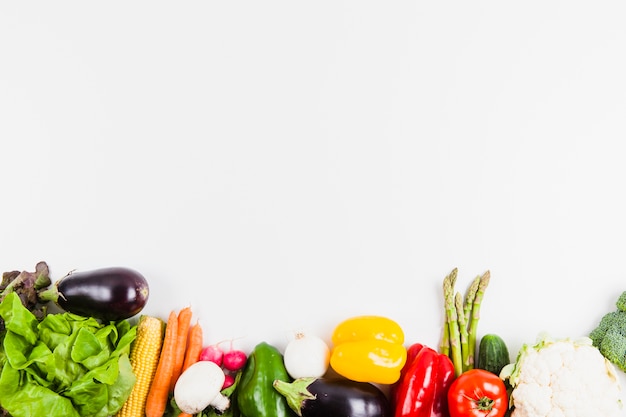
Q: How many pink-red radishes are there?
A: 3